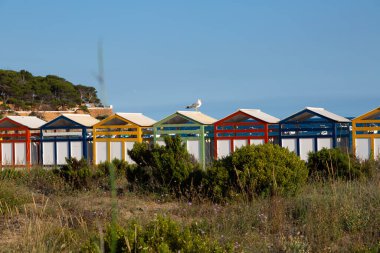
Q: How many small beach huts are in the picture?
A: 7